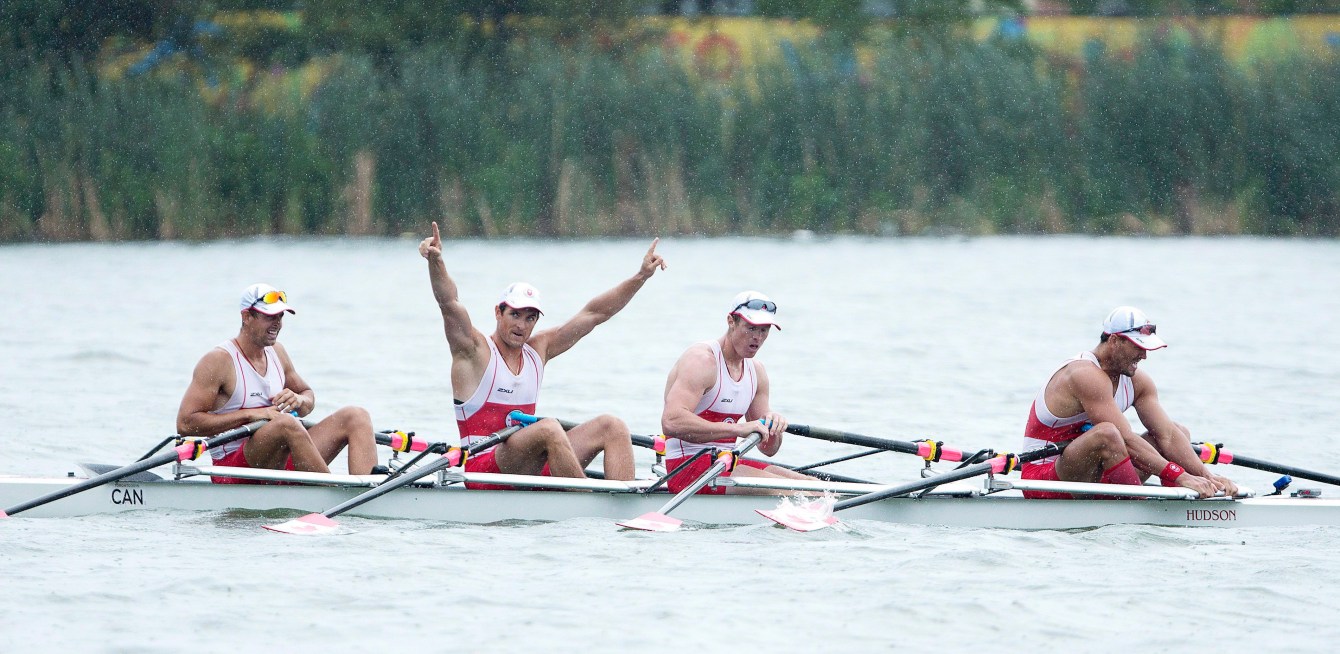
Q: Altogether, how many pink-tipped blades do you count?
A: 4